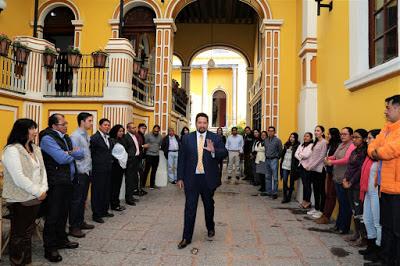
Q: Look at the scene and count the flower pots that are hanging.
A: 7